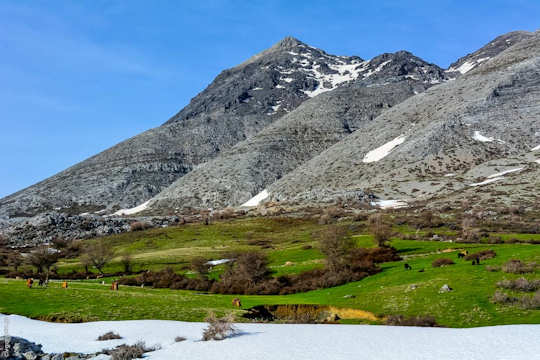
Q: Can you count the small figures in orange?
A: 4